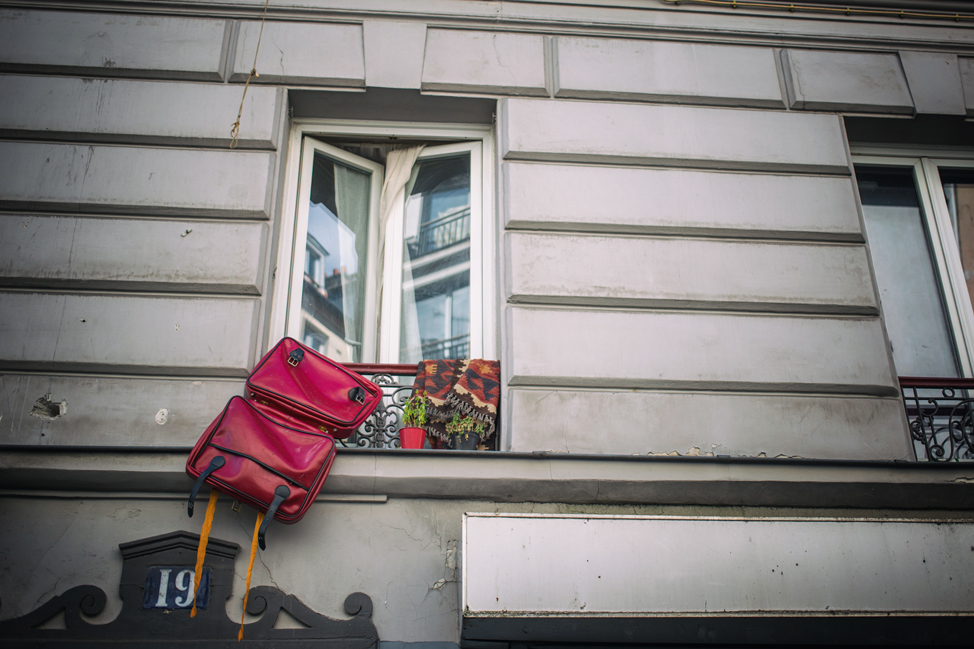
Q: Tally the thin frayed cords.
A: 1